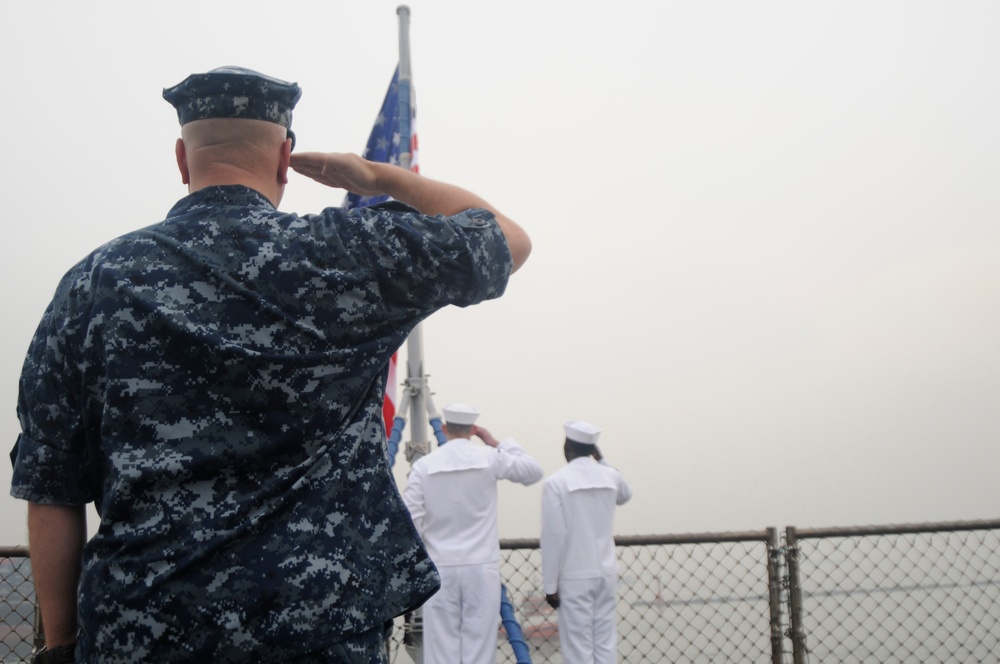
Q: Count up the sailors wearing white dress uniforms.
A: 2